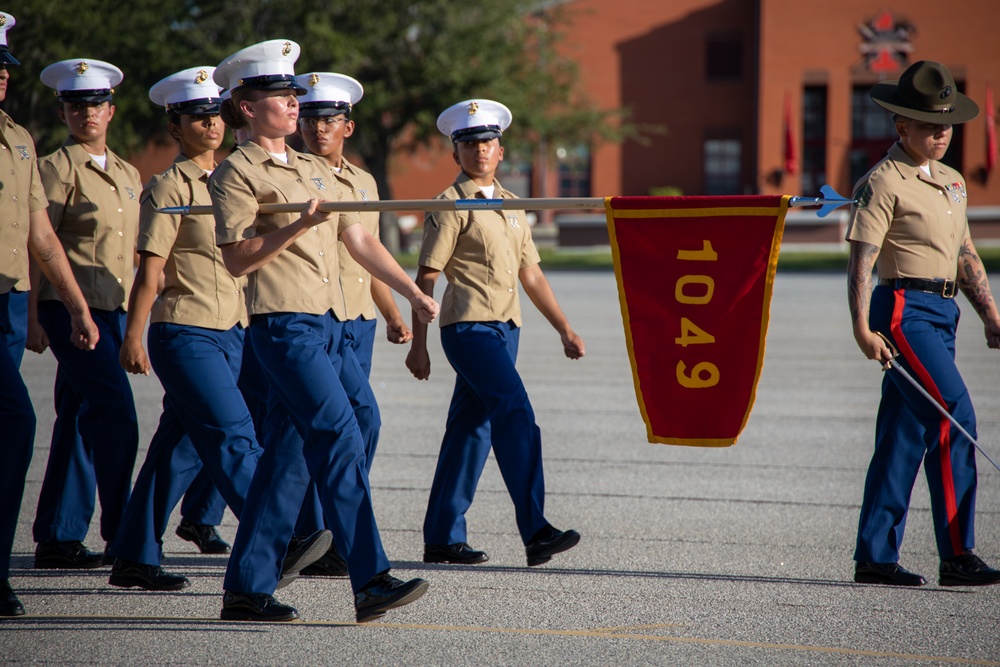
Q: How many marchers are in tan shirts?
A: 7